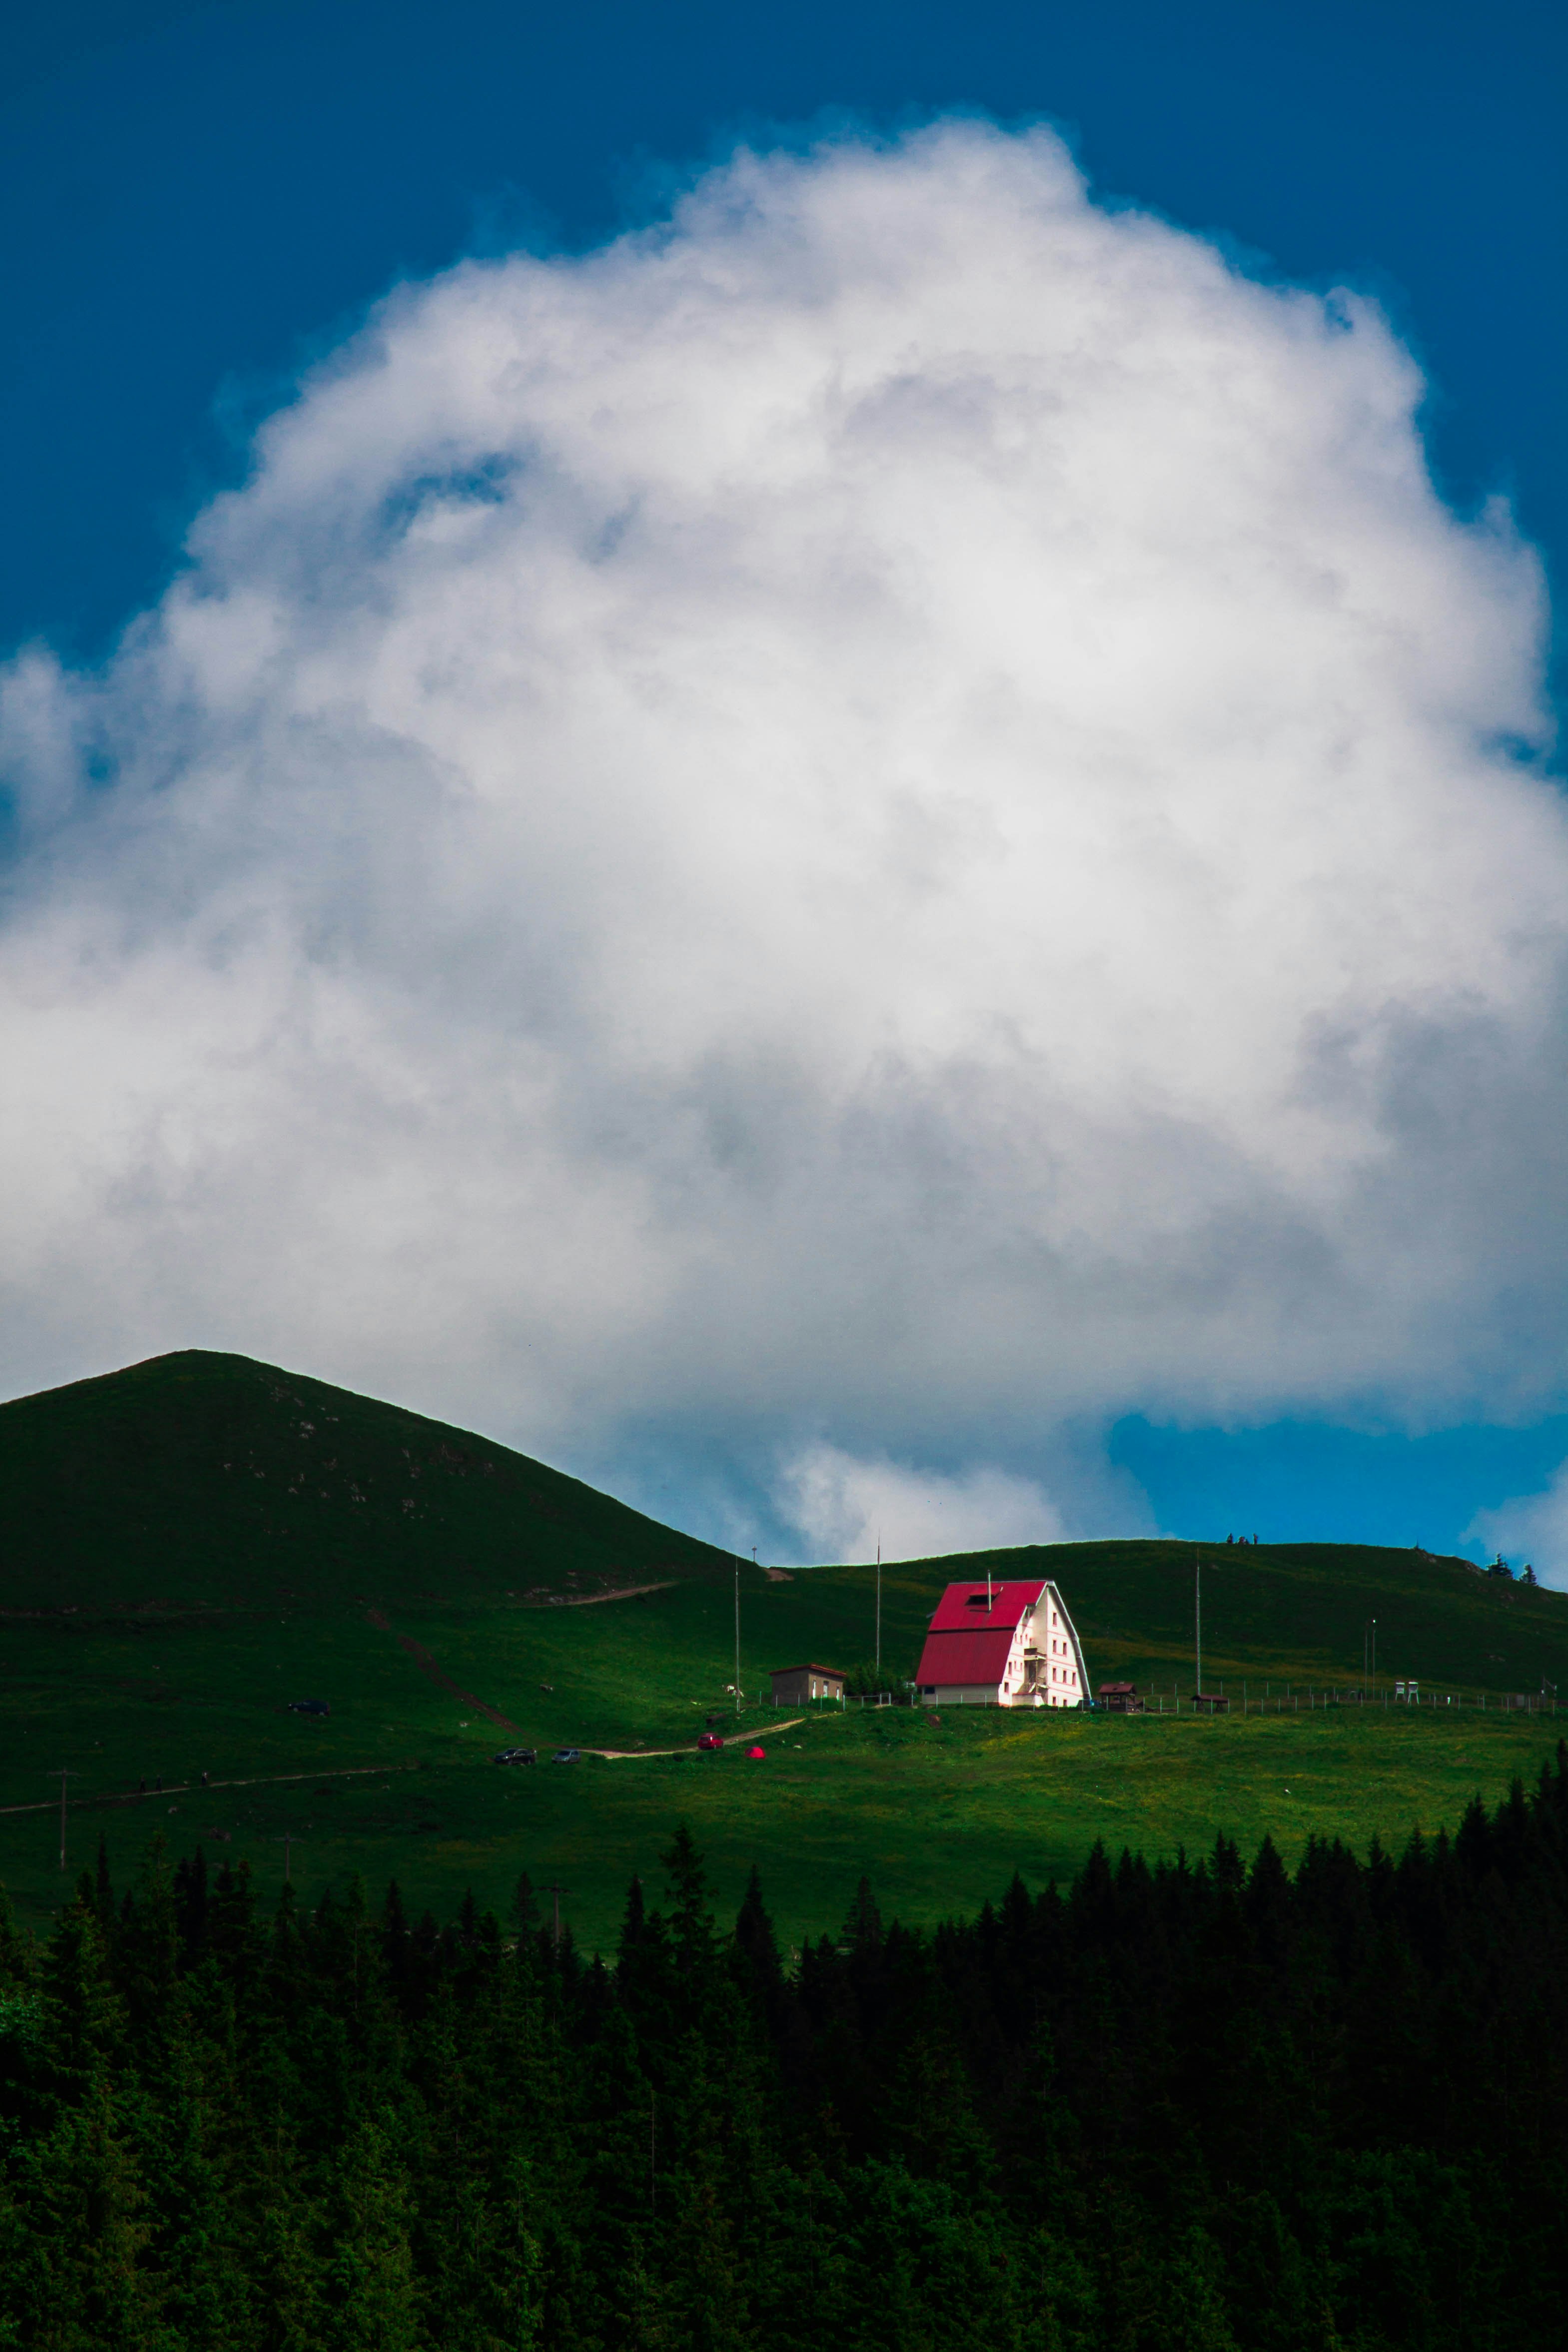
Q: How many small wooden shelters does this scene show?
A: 2